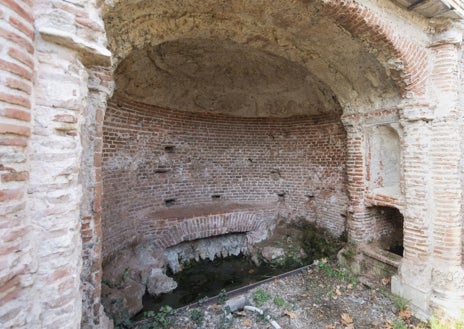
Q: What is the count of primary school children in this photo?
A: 0